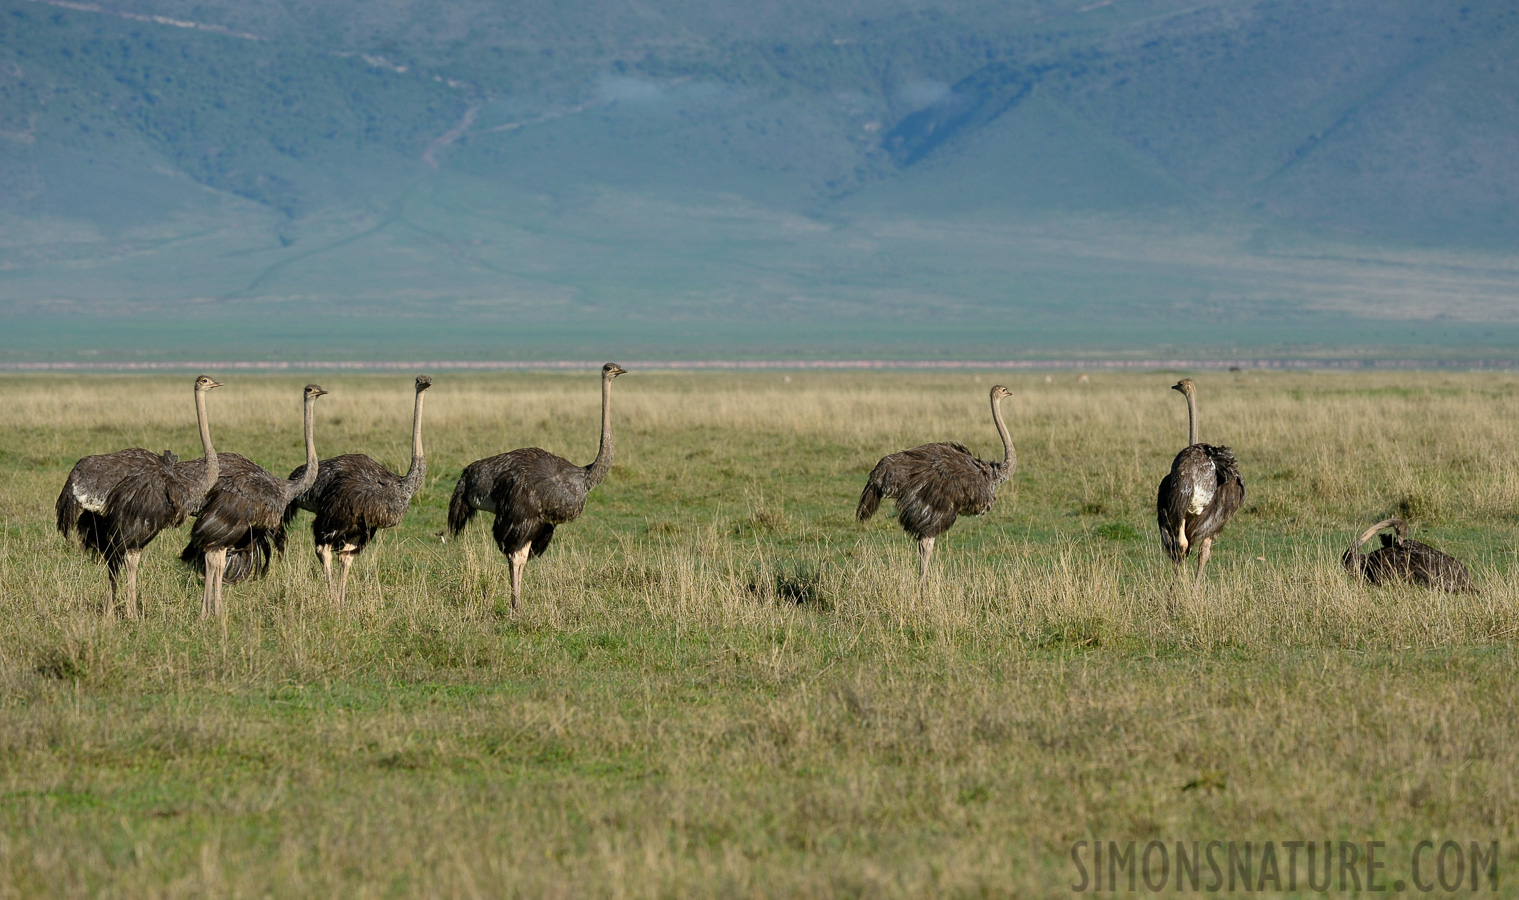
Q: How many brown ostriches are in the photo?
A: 7